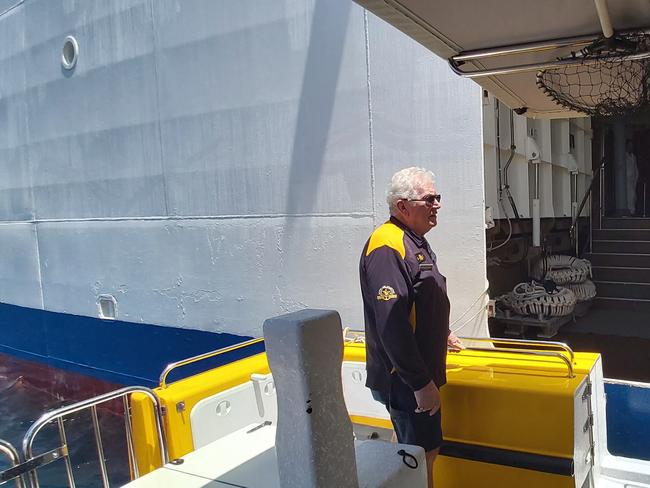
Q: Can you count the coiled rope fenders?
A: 3